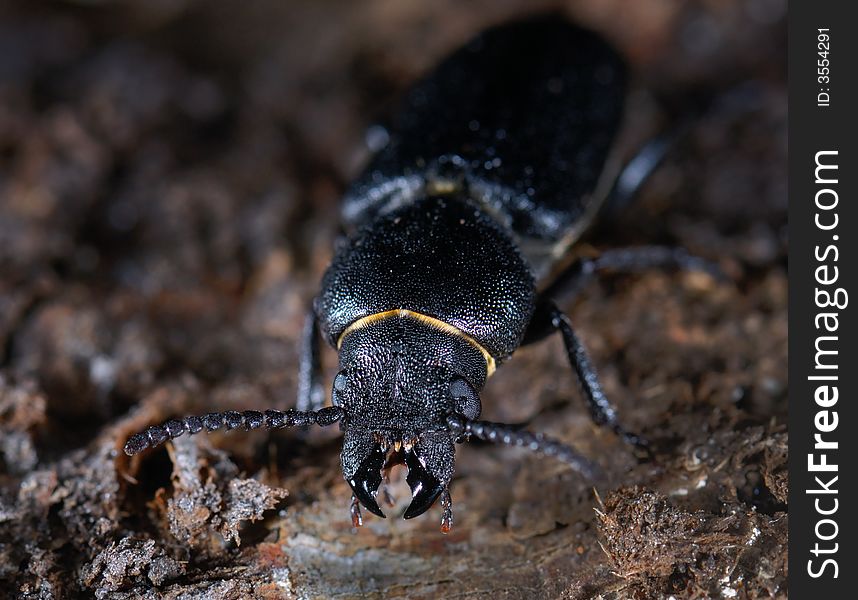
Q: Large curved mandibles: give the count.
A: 2